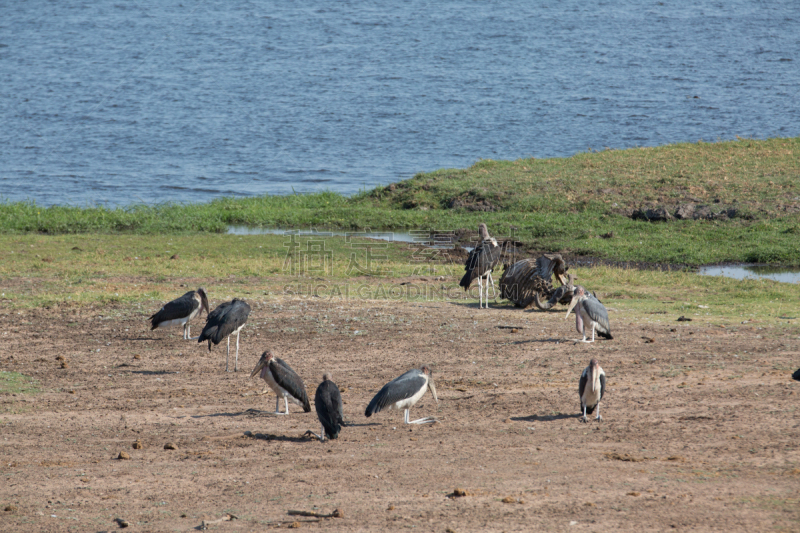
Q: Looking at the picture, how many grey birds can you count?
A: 8